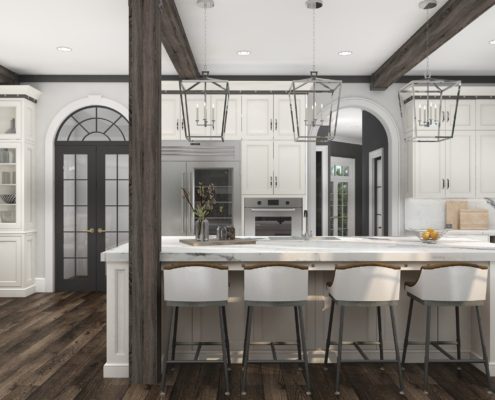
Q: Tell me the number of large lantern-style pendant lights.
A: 3